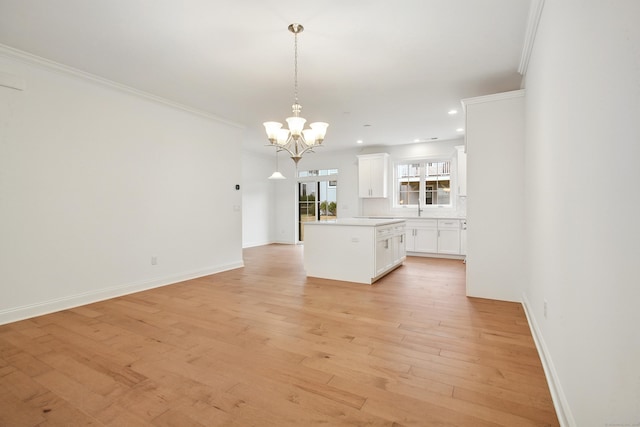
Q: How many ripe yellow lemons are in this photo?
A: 0